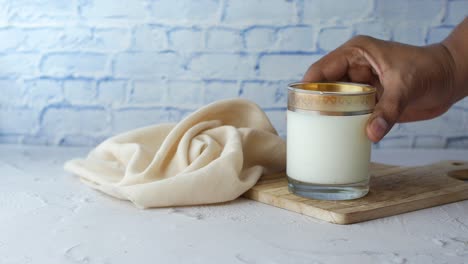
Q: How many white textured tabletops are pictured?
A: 1